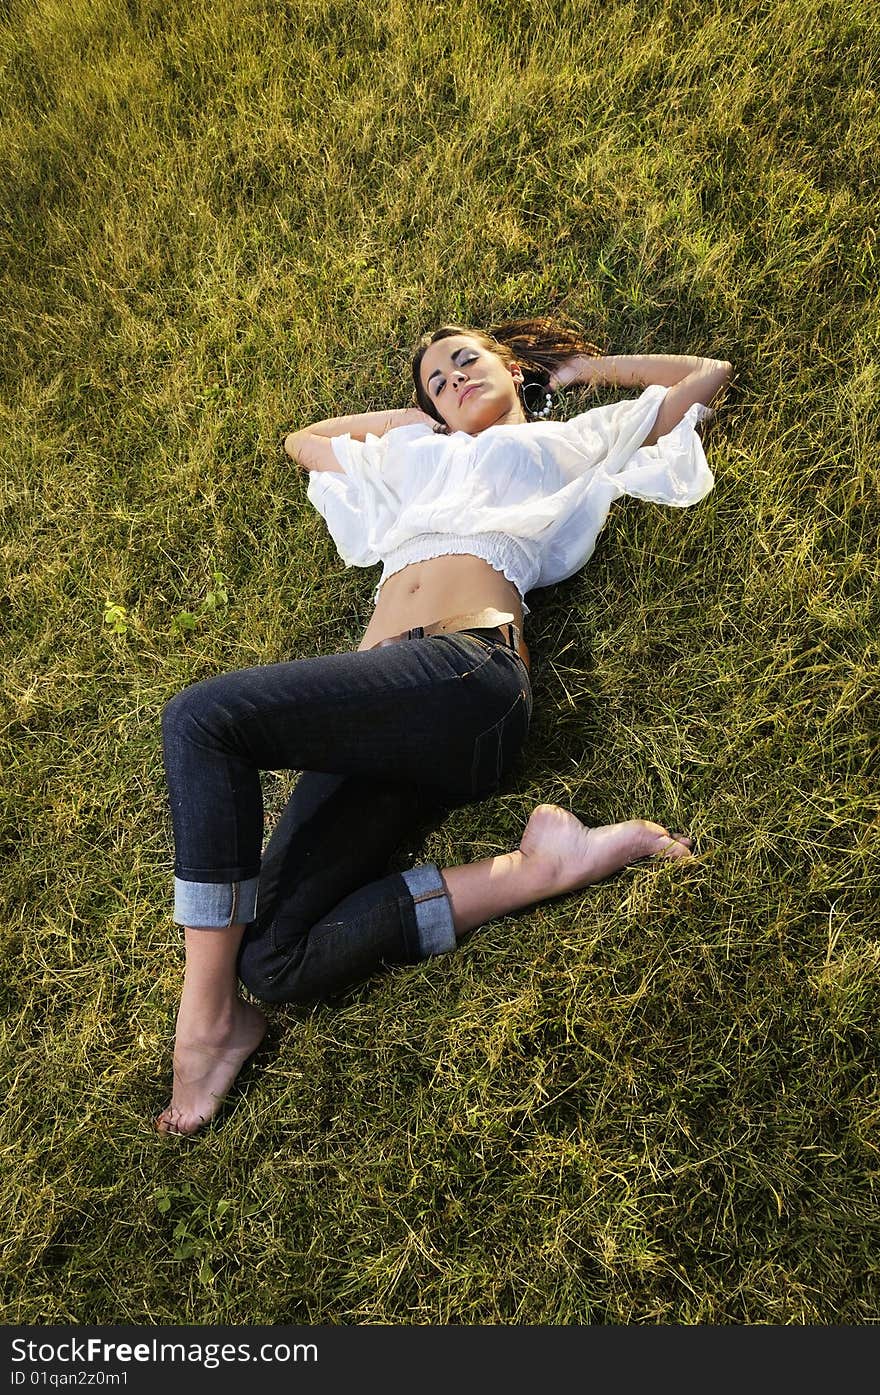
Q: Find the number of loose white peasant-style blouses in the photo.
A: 1